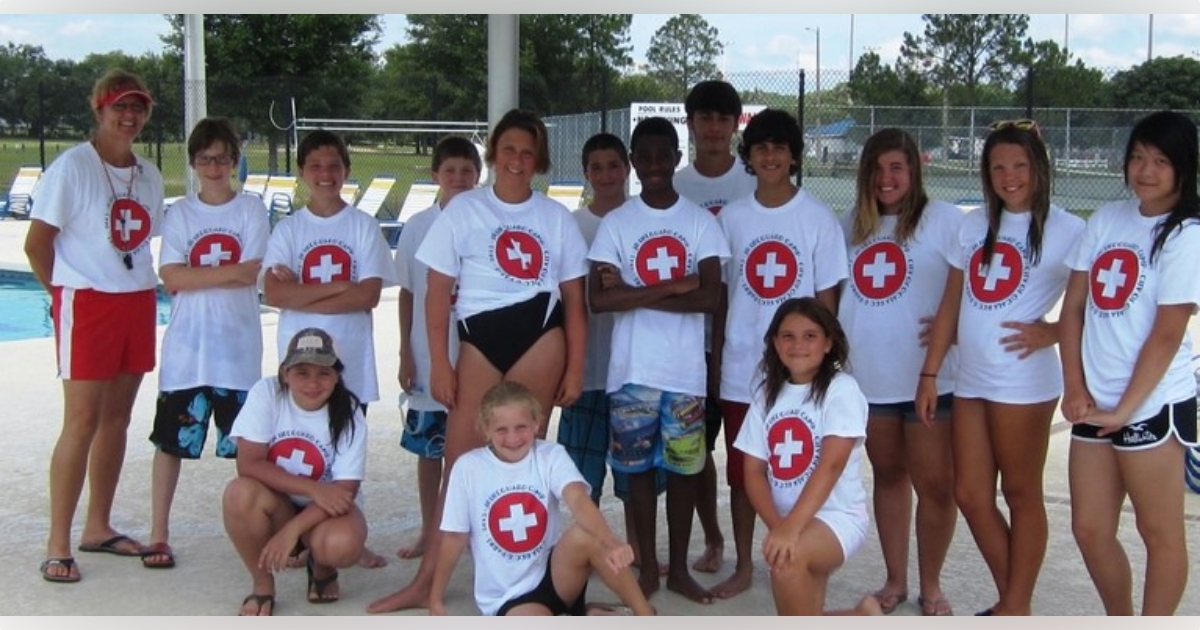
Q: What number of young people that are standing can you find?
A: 11